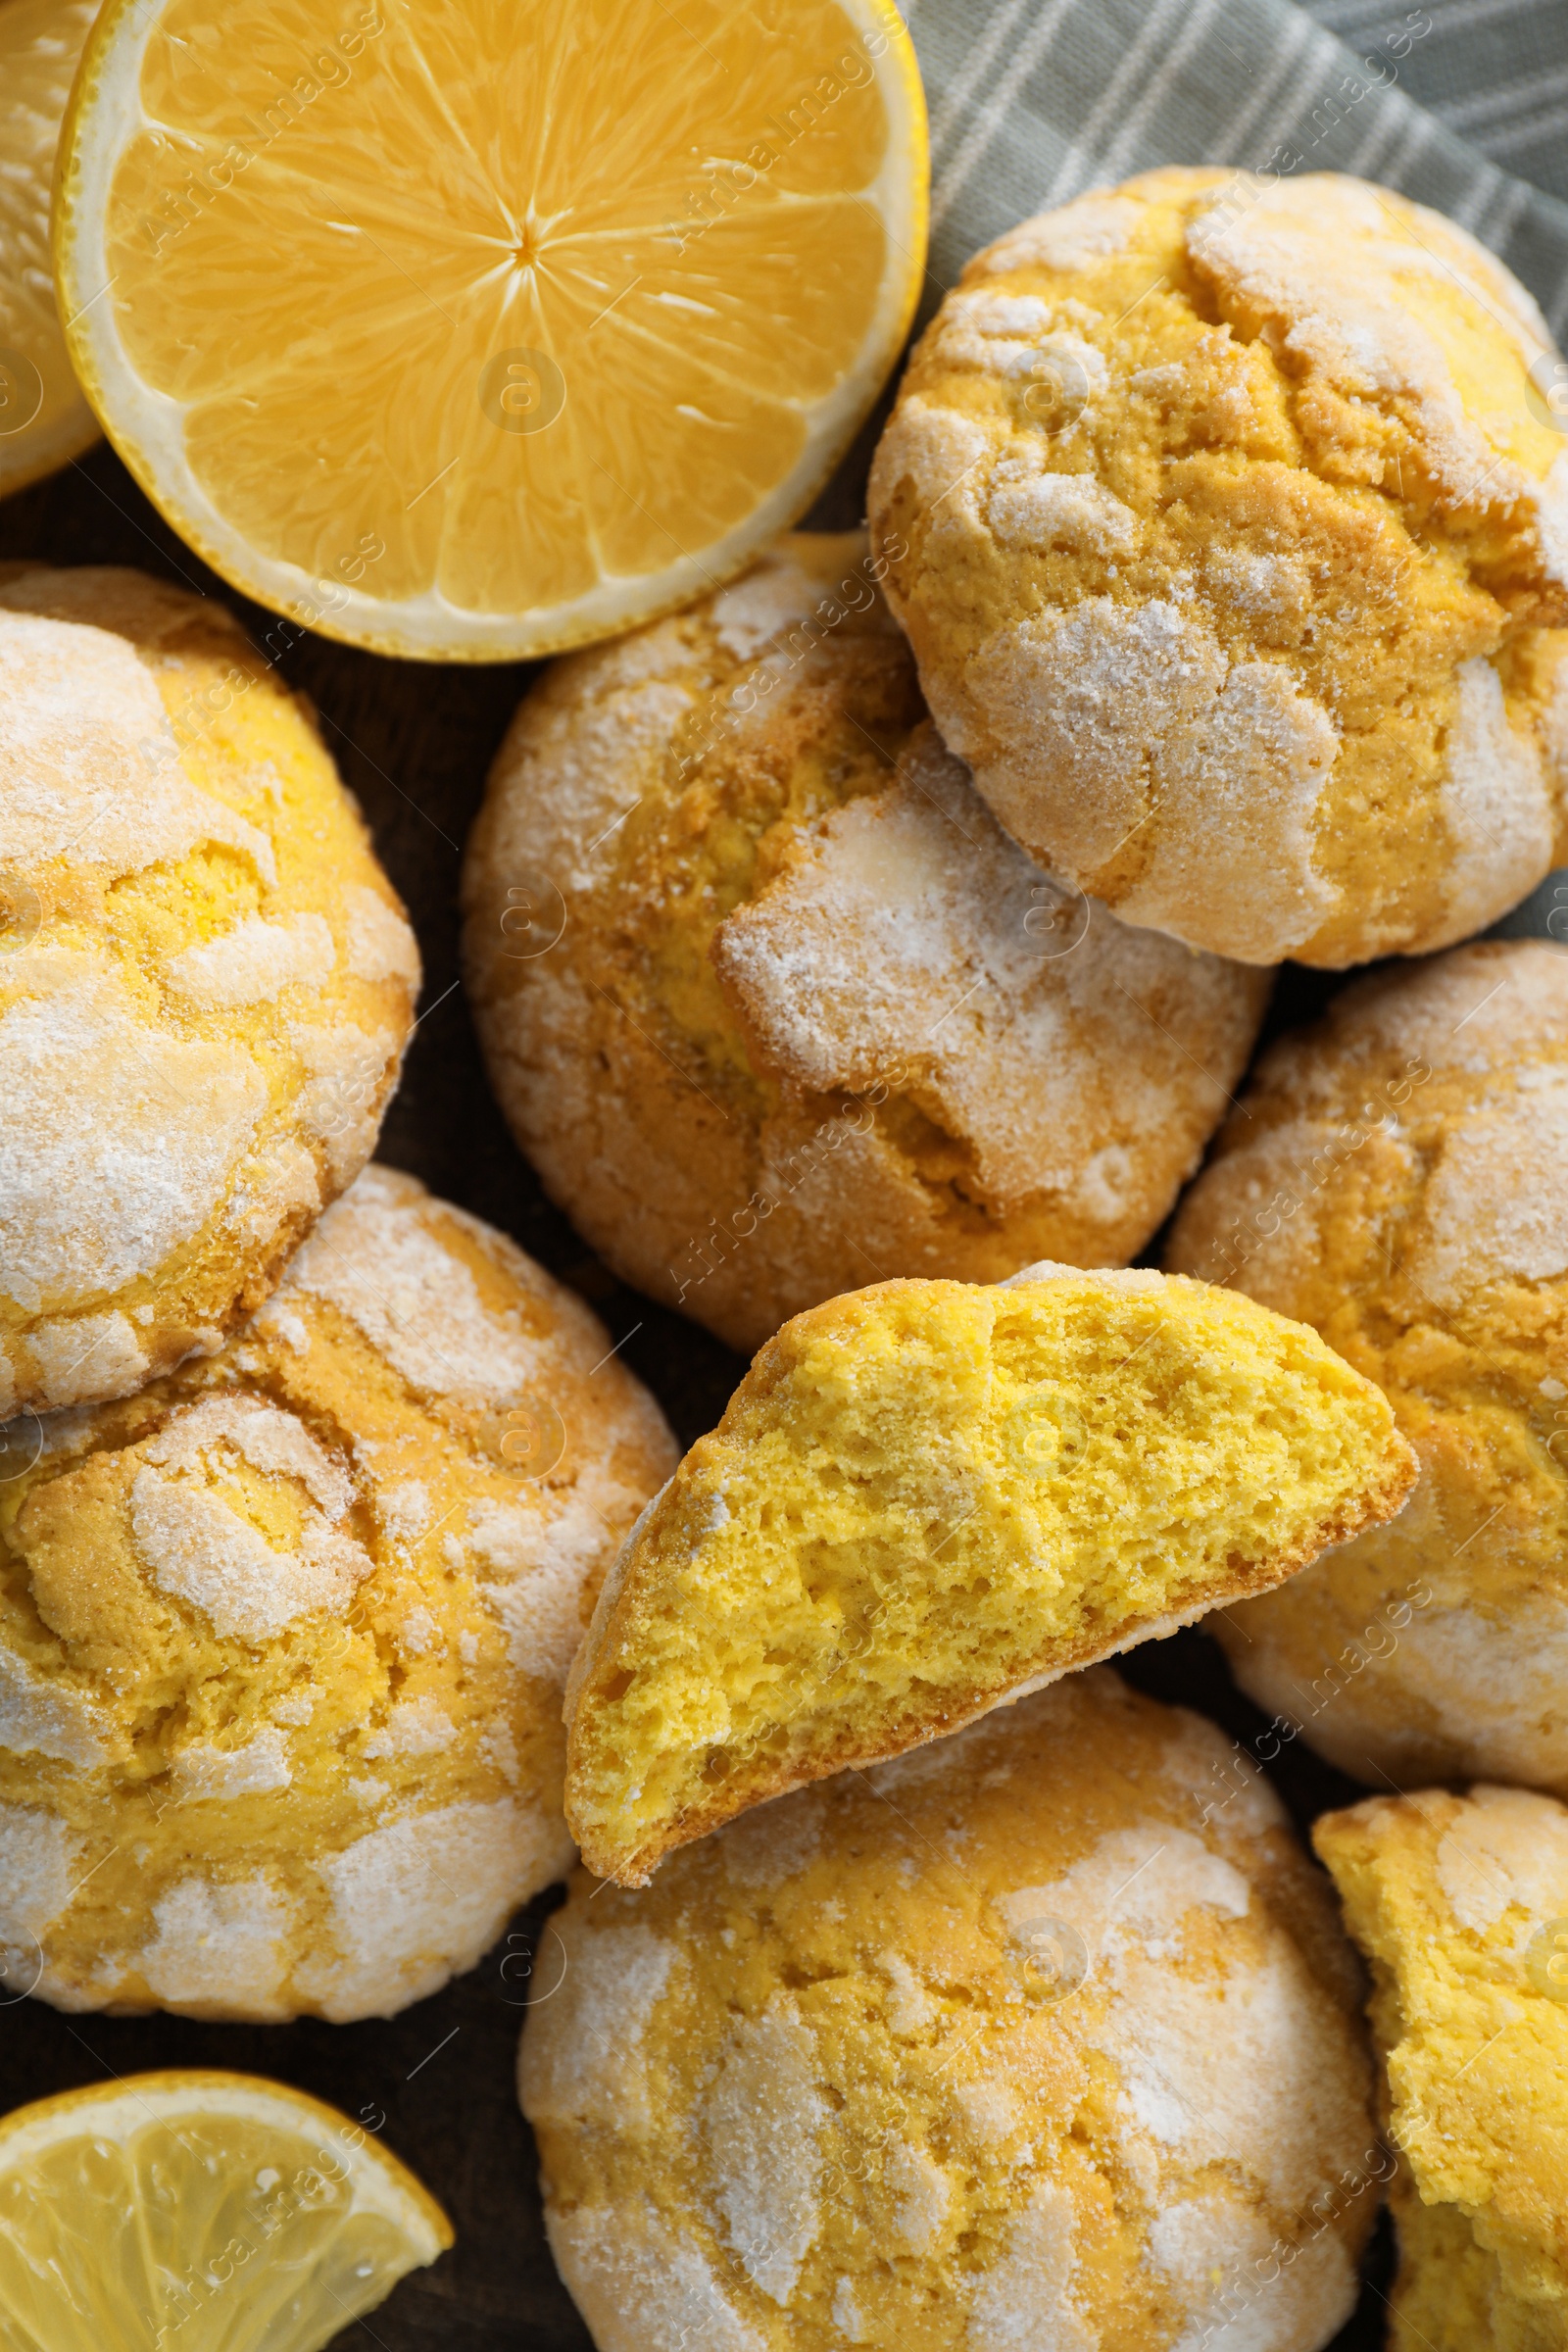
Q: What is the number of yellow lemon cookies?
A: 8